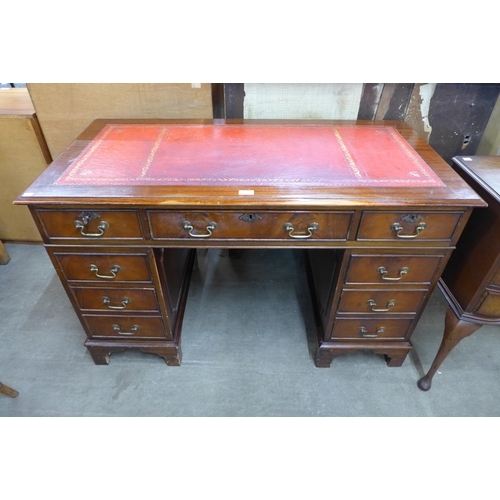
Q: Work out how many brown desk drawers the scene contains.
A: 9